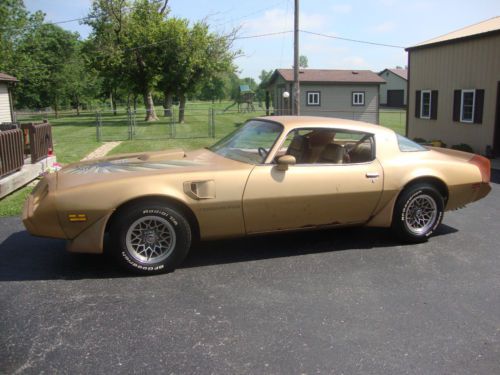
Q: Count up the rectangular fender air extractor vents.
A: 1